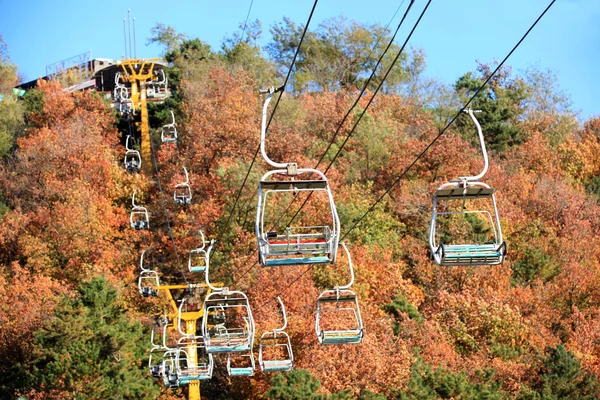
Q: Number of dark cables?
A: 4